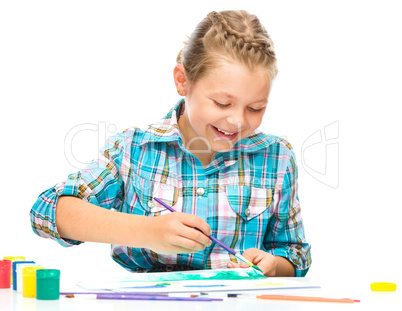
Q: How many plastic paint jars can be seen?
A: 6